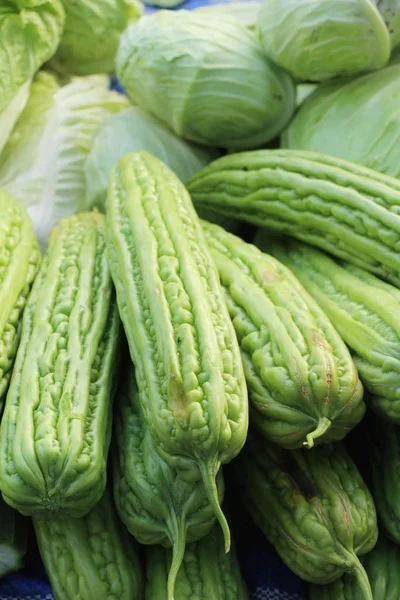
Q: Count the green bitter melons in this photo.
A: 12